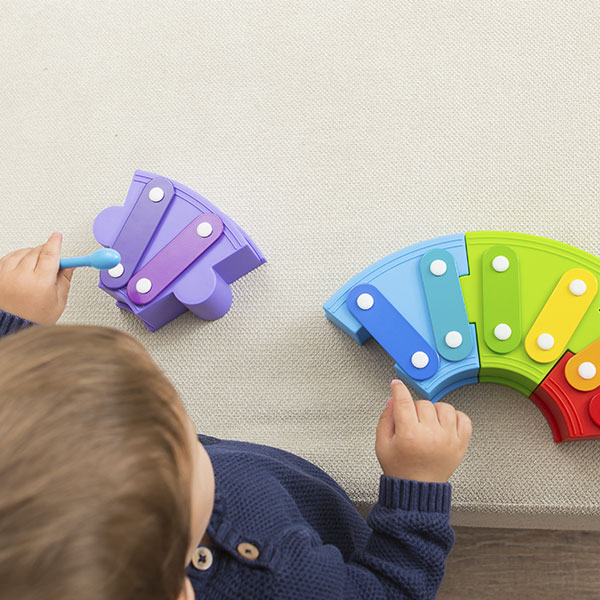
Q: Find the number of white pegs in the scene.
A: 13